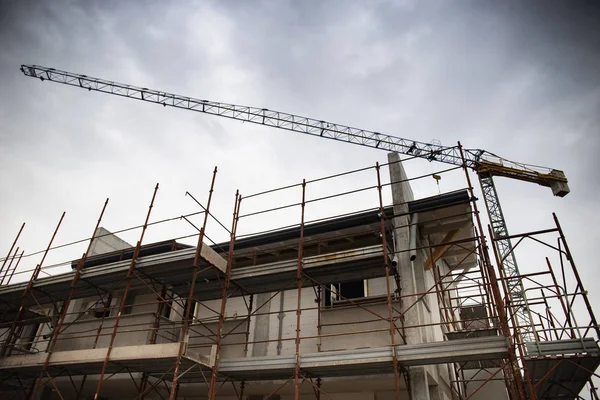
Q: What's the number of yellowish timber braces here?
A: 1